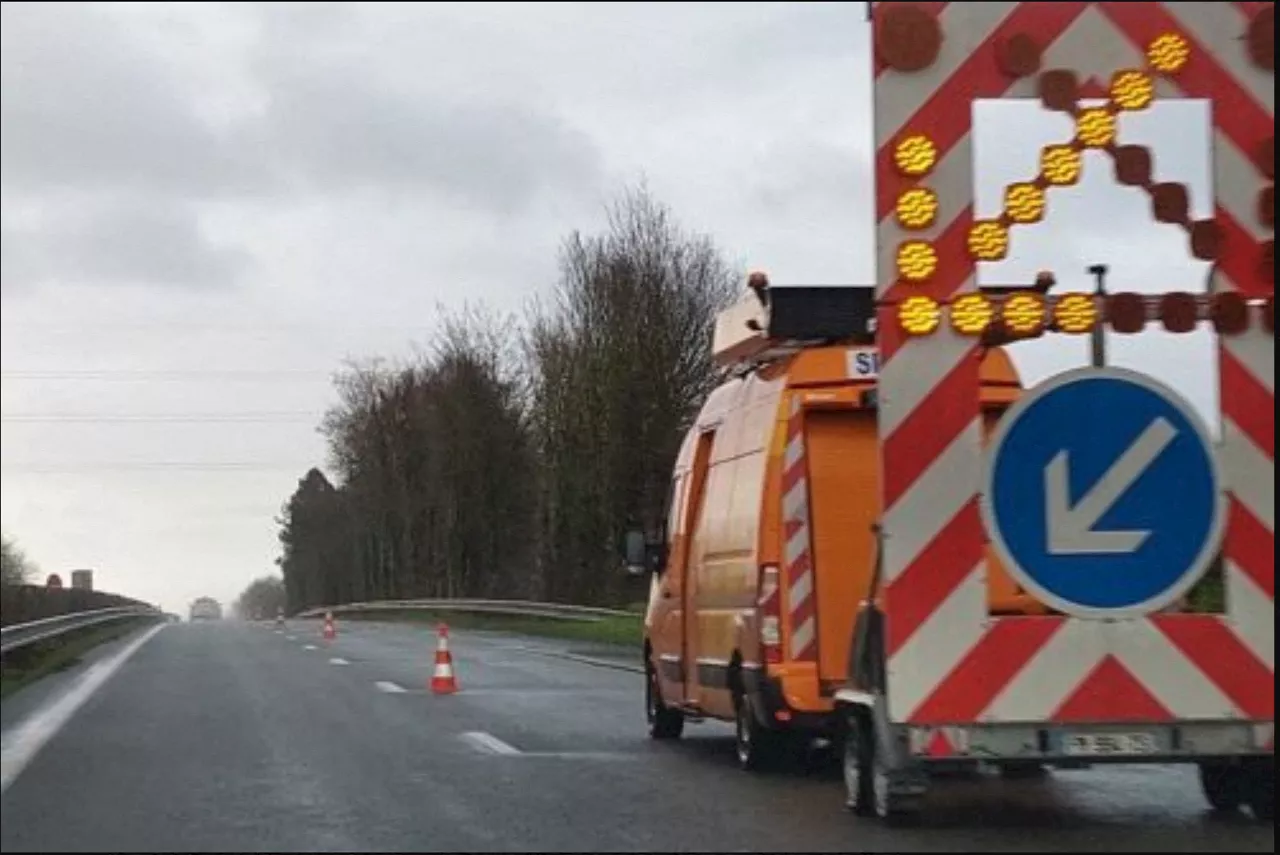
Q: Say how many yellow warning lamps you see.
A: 13